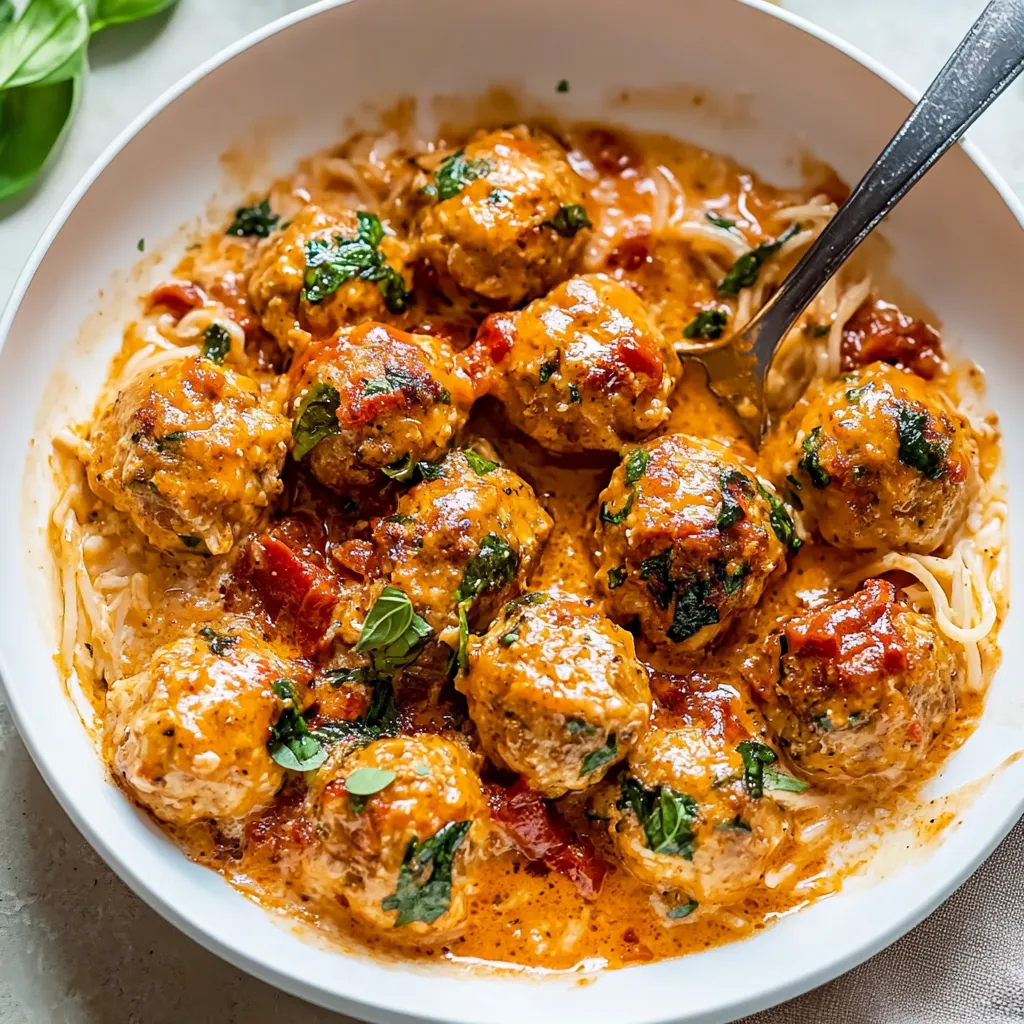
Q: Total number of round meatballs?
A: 13